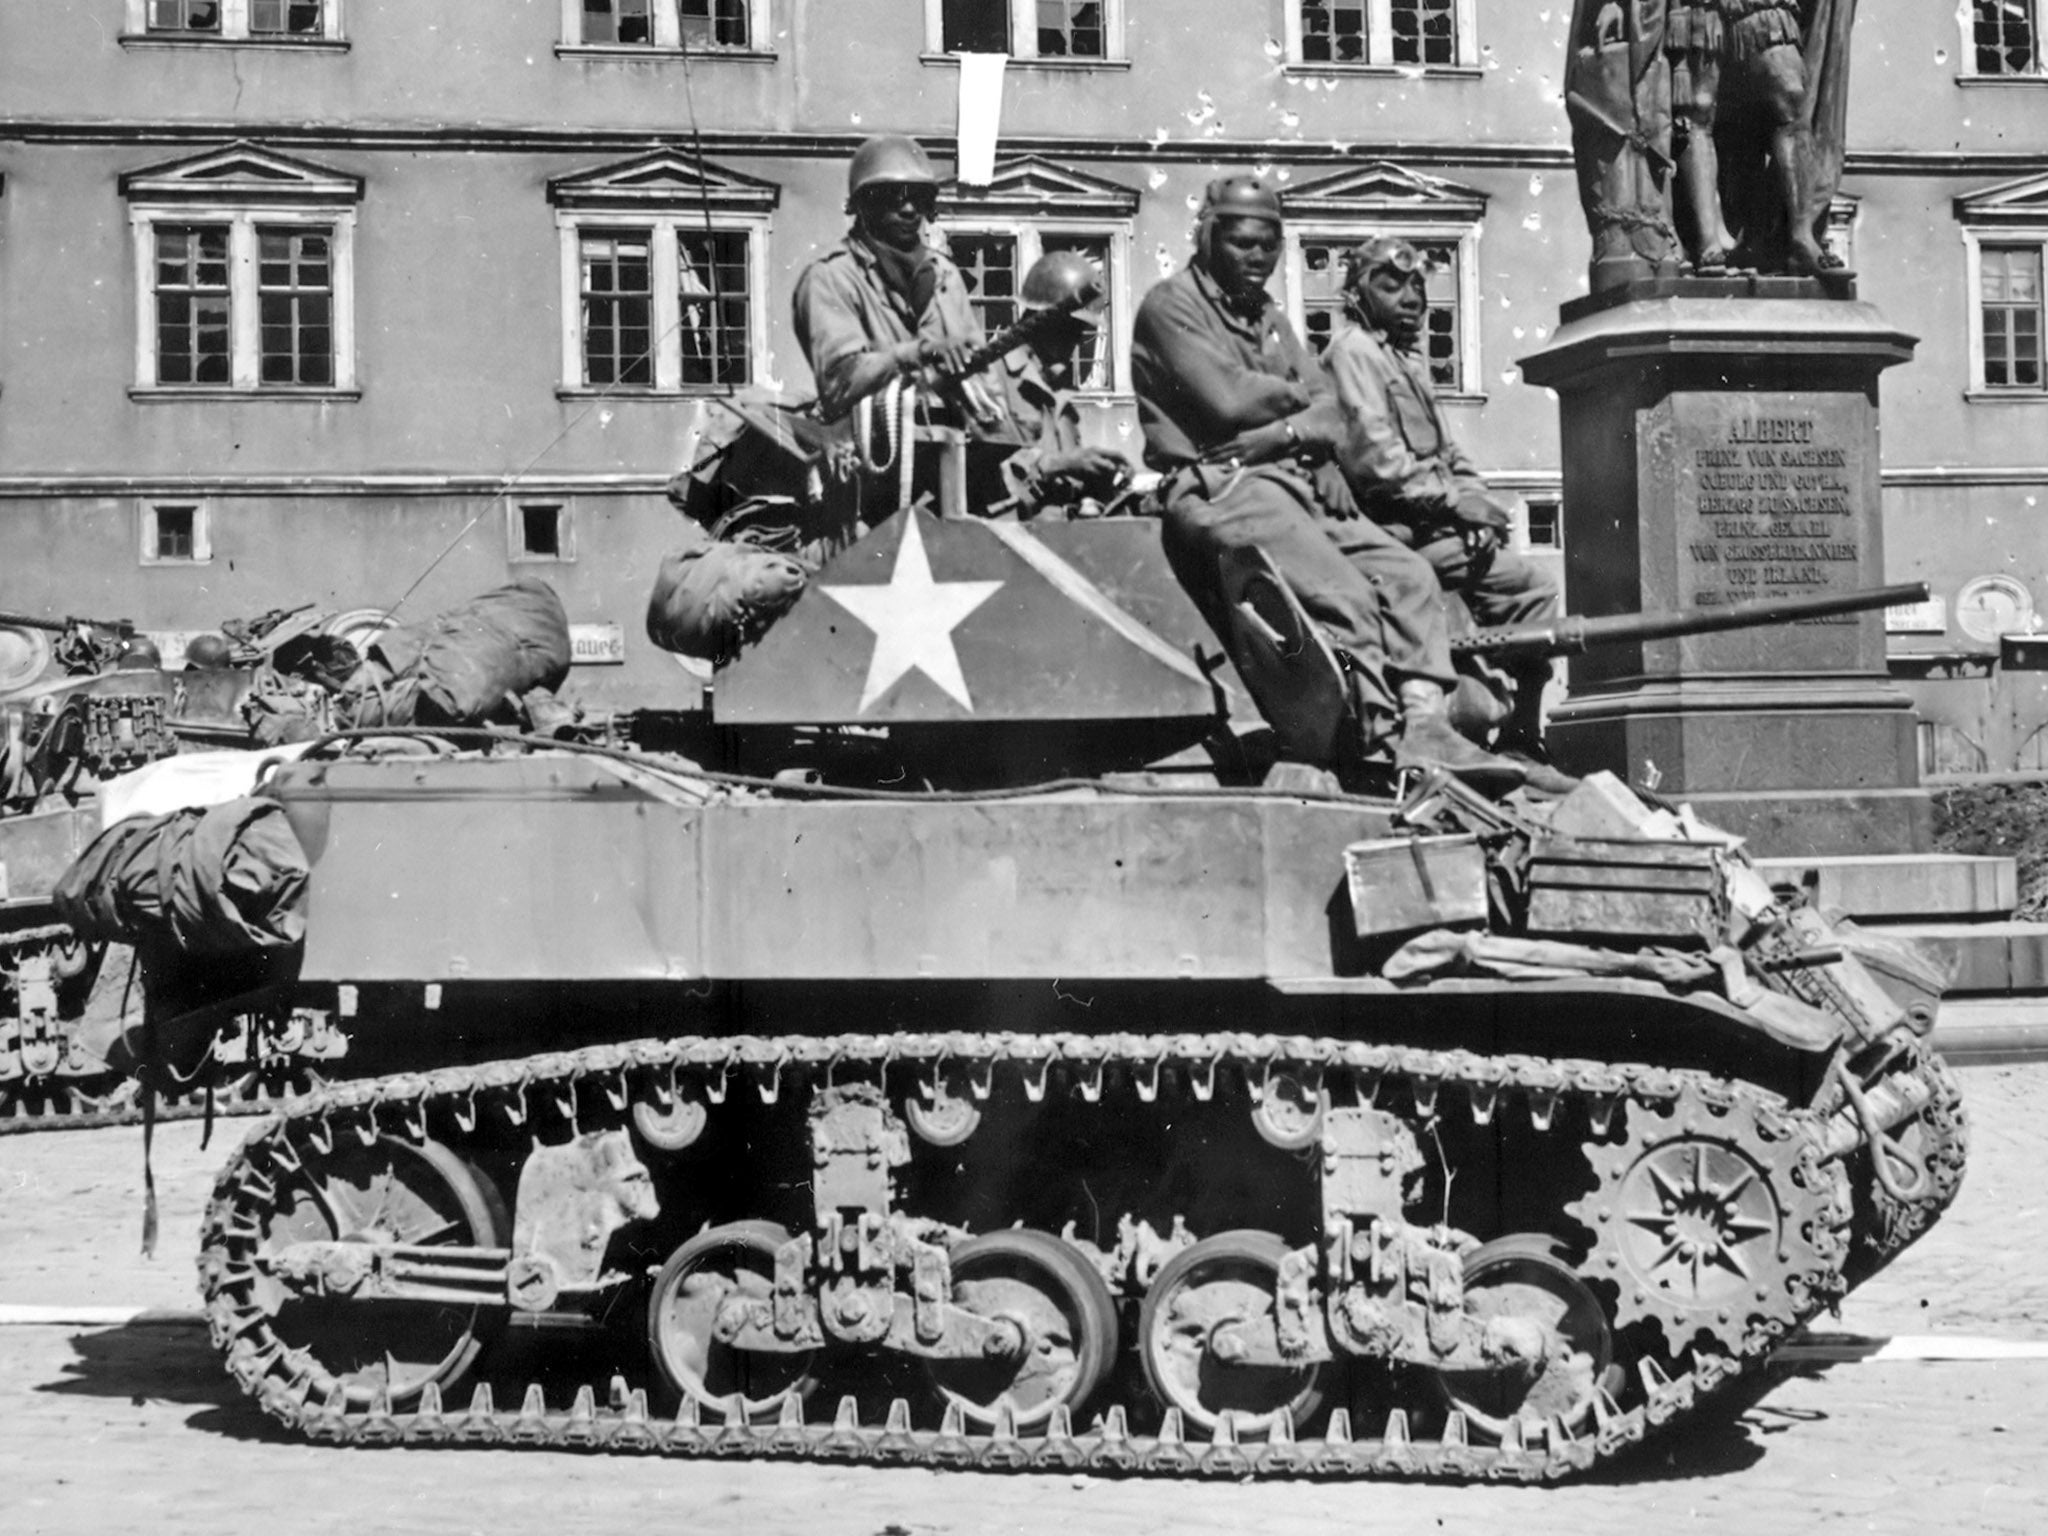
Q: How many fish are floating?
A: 0